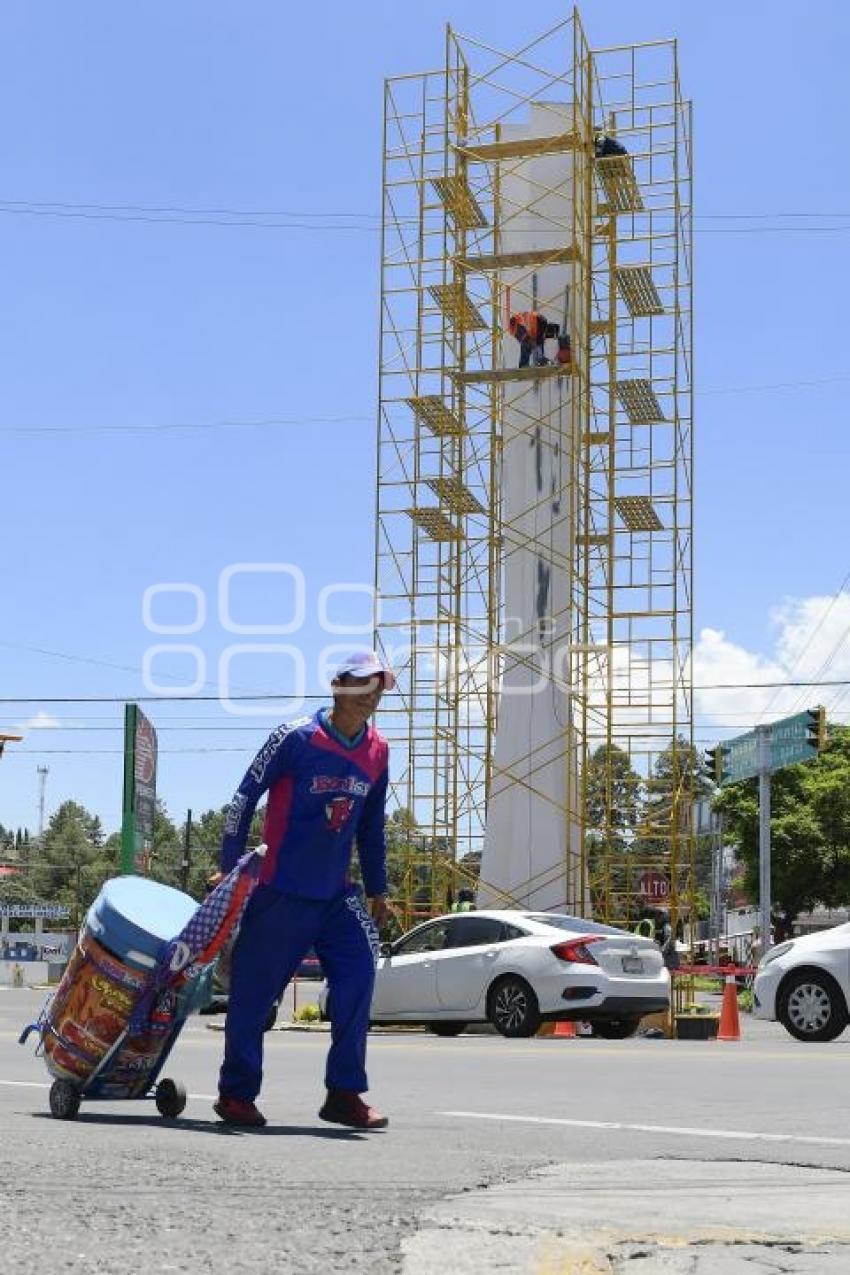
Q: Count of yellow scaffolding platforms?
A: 12